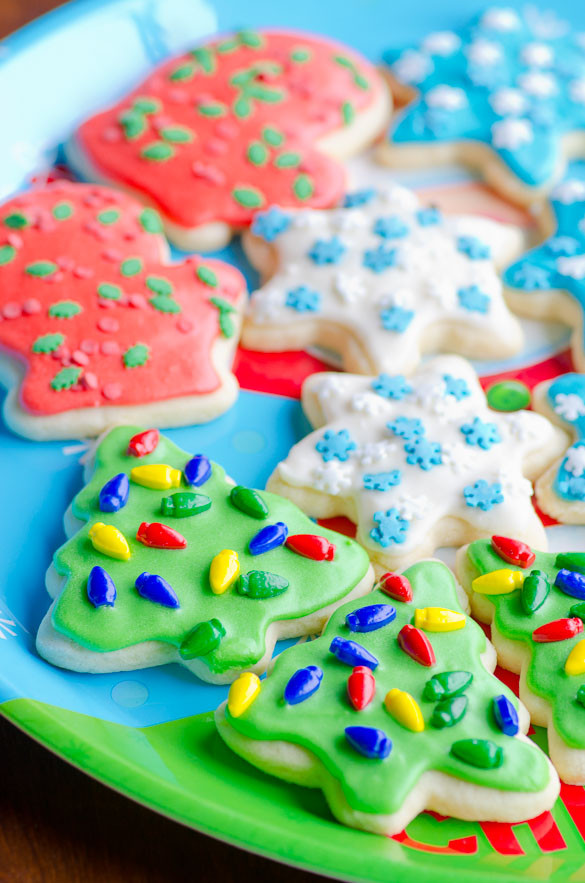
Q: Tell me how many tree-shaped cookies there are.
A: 3